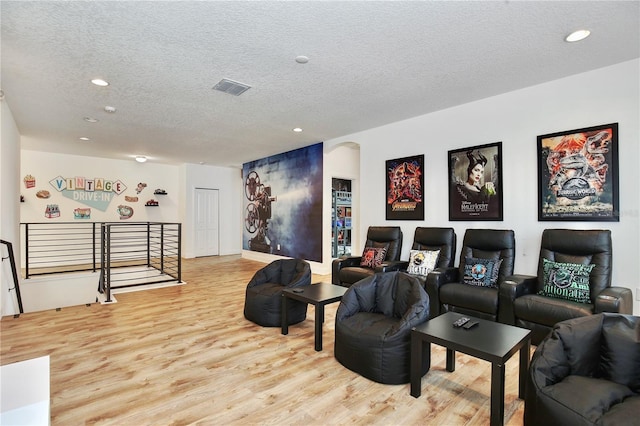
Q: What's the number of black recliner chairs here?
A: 4